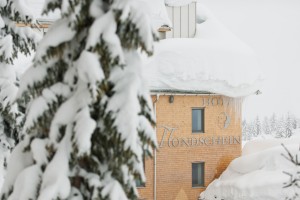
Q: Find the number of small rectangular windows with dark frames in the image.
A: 2